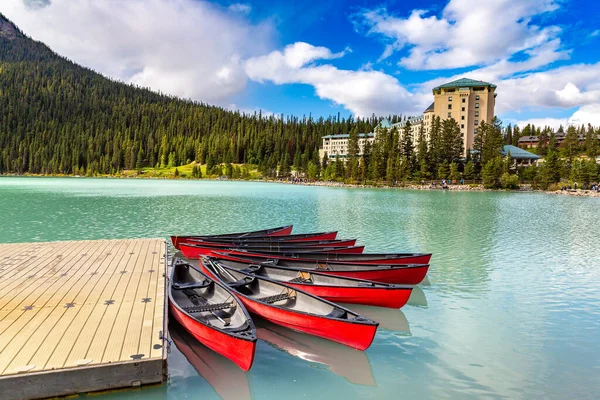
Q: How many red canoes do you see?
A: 9